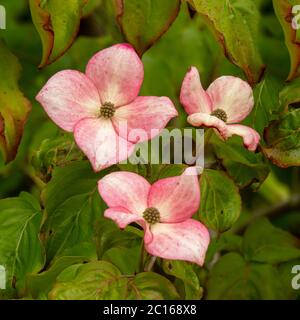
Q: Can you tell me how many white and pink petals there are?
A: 12